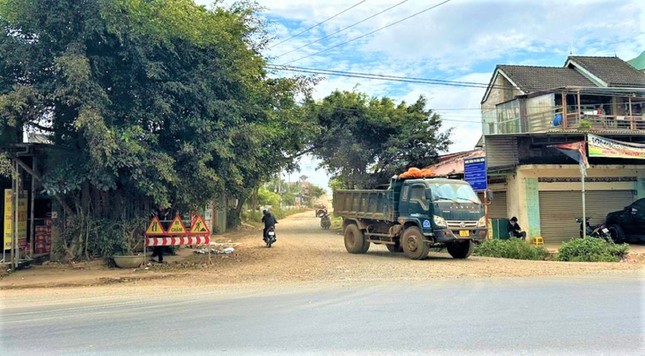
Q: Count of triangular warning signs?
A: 3